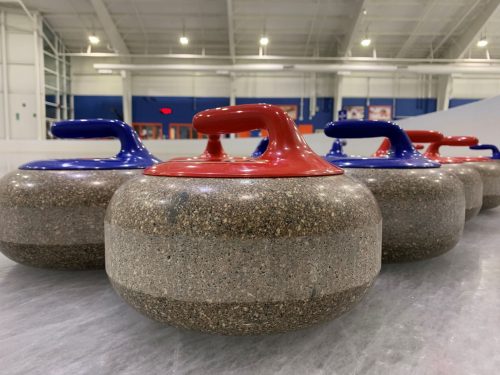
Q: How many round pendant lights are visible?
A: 5